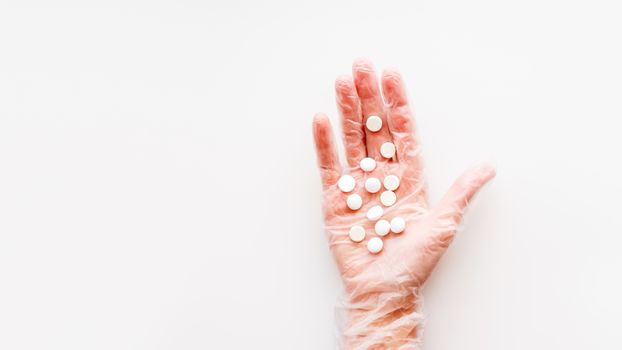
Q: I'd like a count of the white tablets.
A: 13